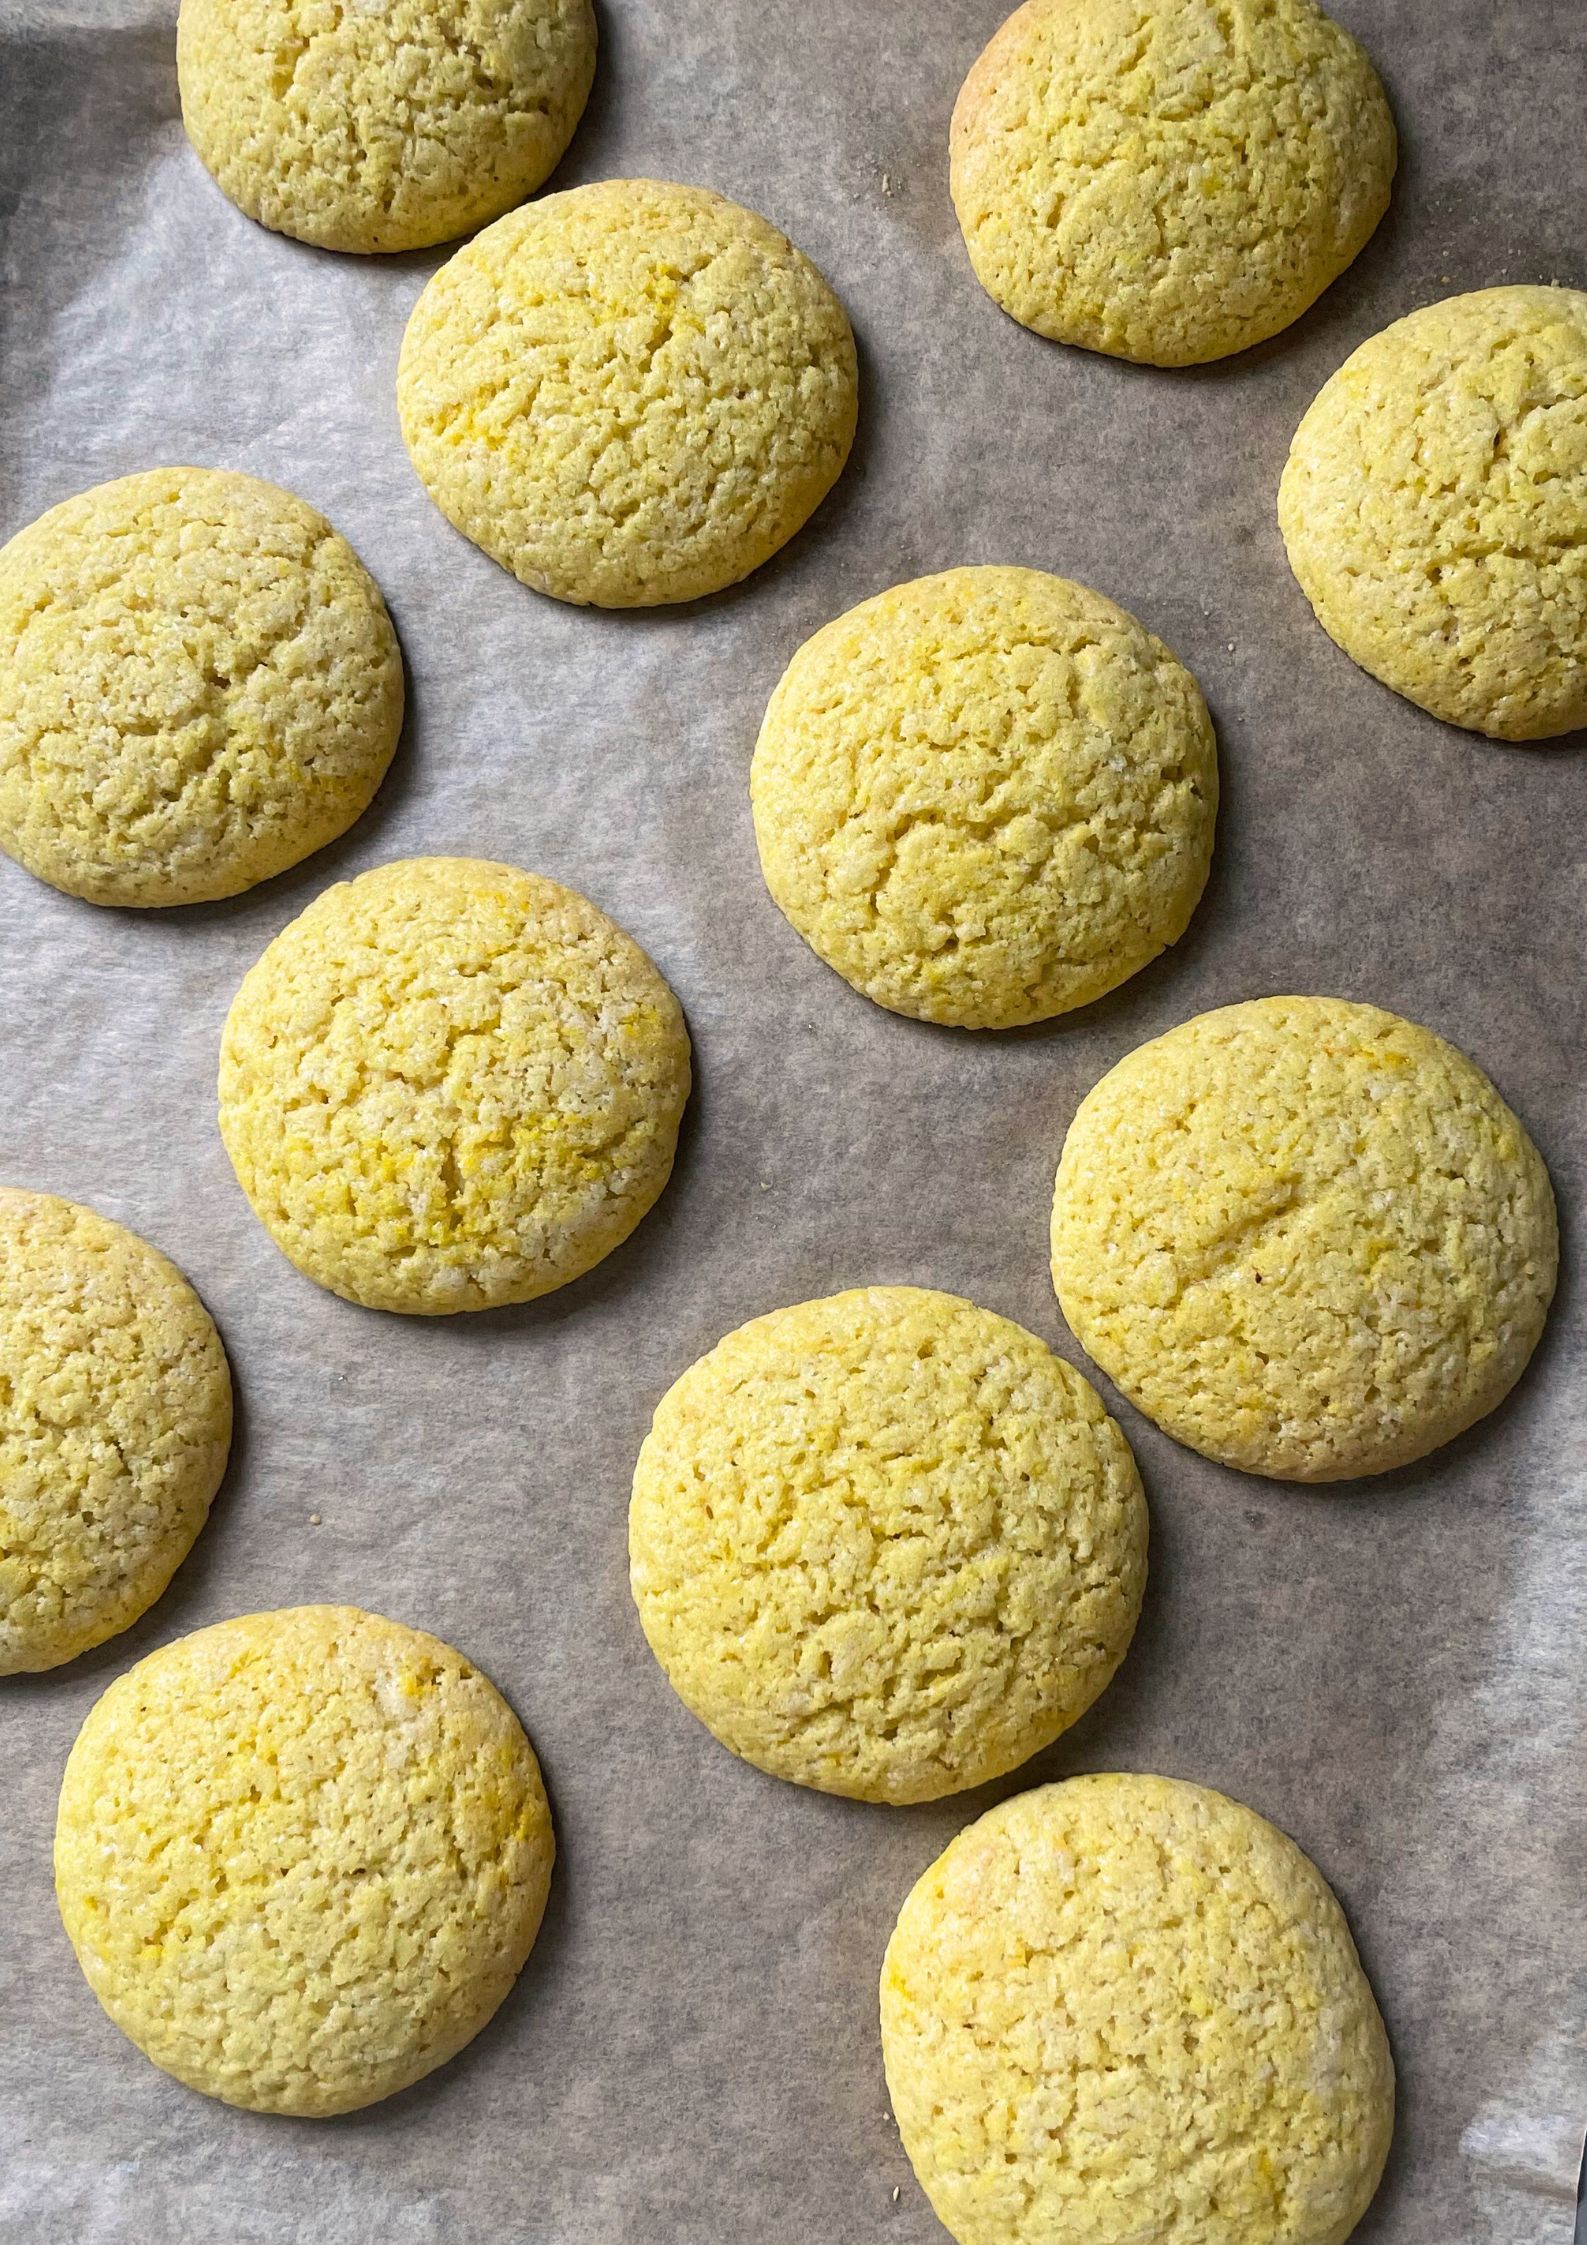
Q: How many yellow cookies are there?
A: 12